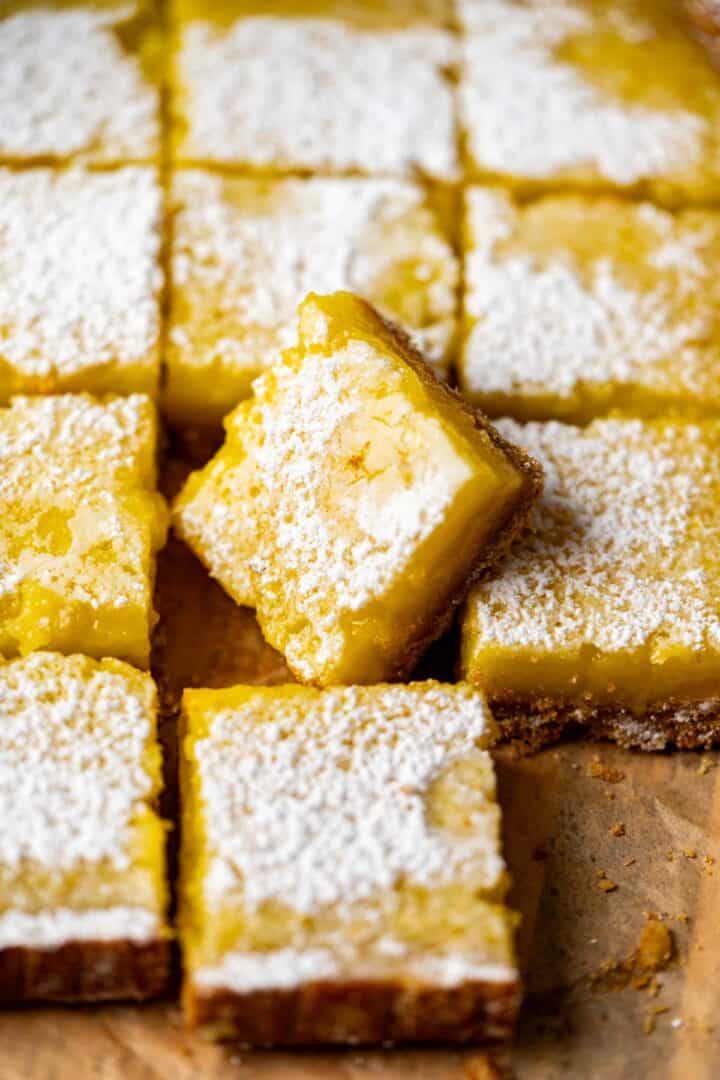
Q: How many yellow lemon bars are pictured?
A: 11